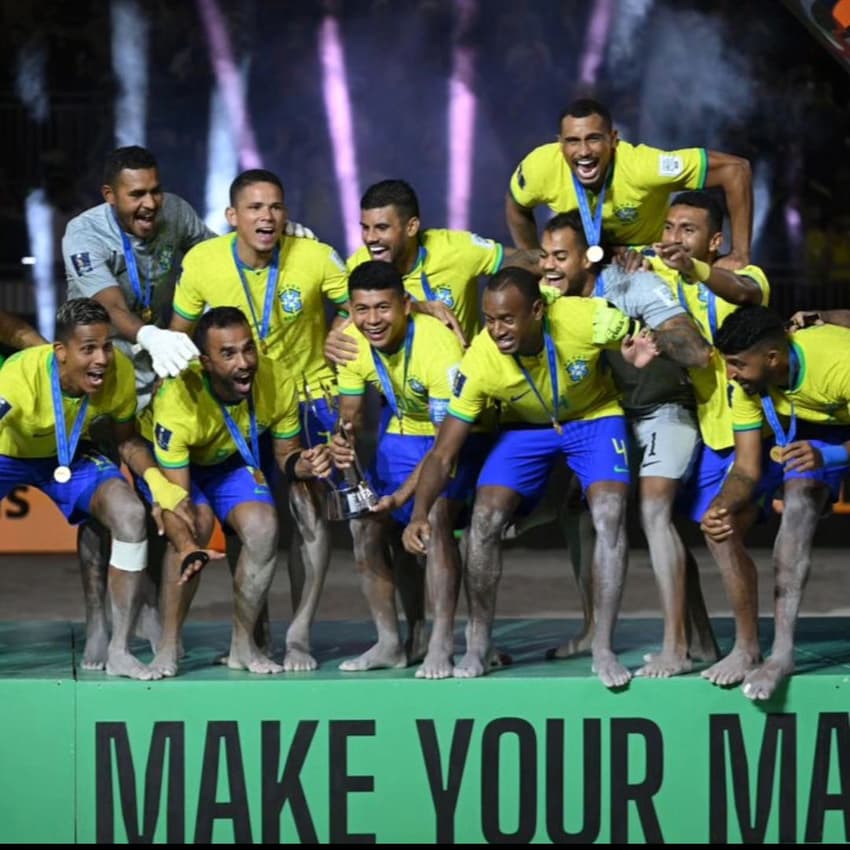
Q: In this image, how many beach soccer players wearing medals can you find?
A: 11